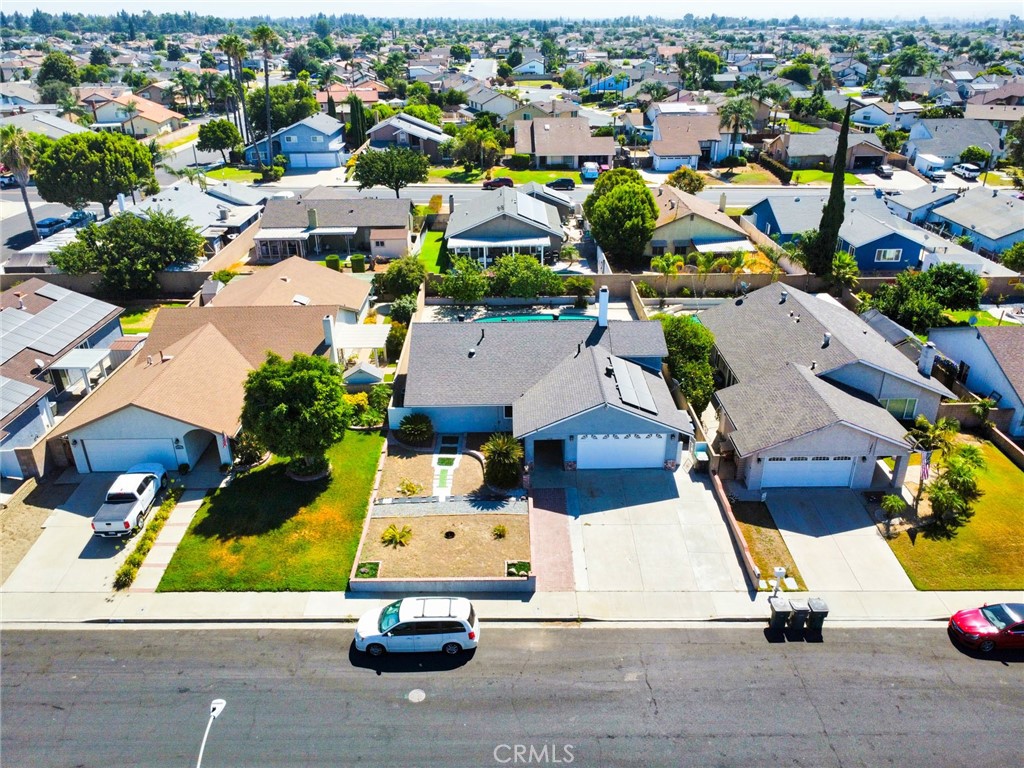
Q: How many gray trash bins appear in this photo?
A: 3